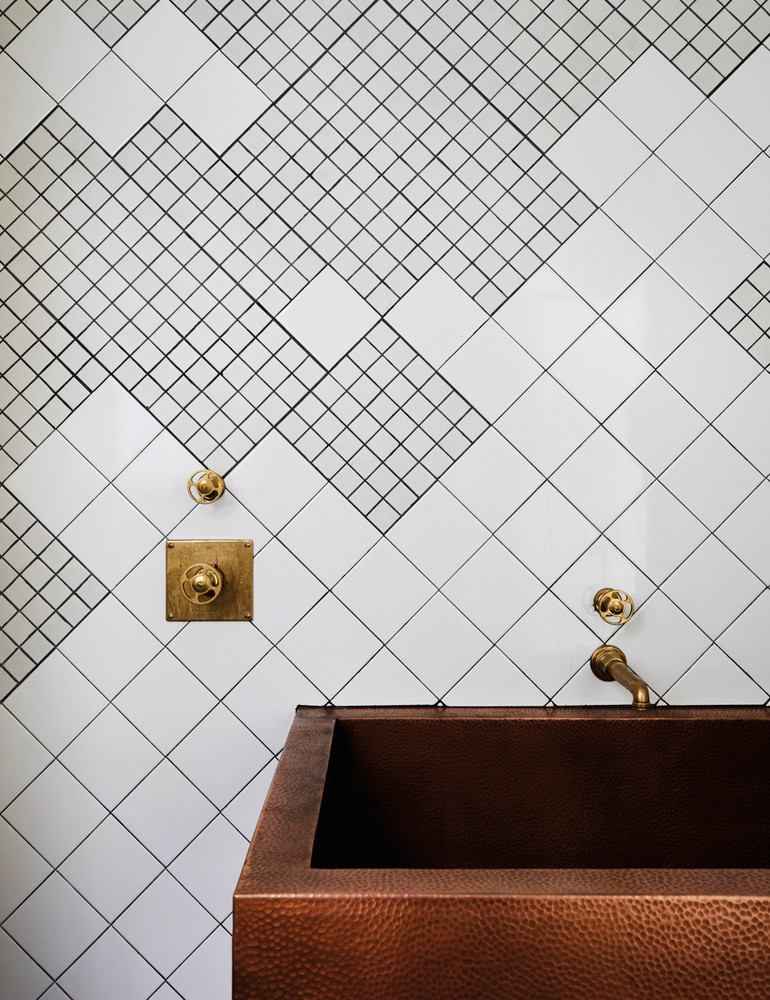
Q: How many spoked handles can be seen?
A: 3